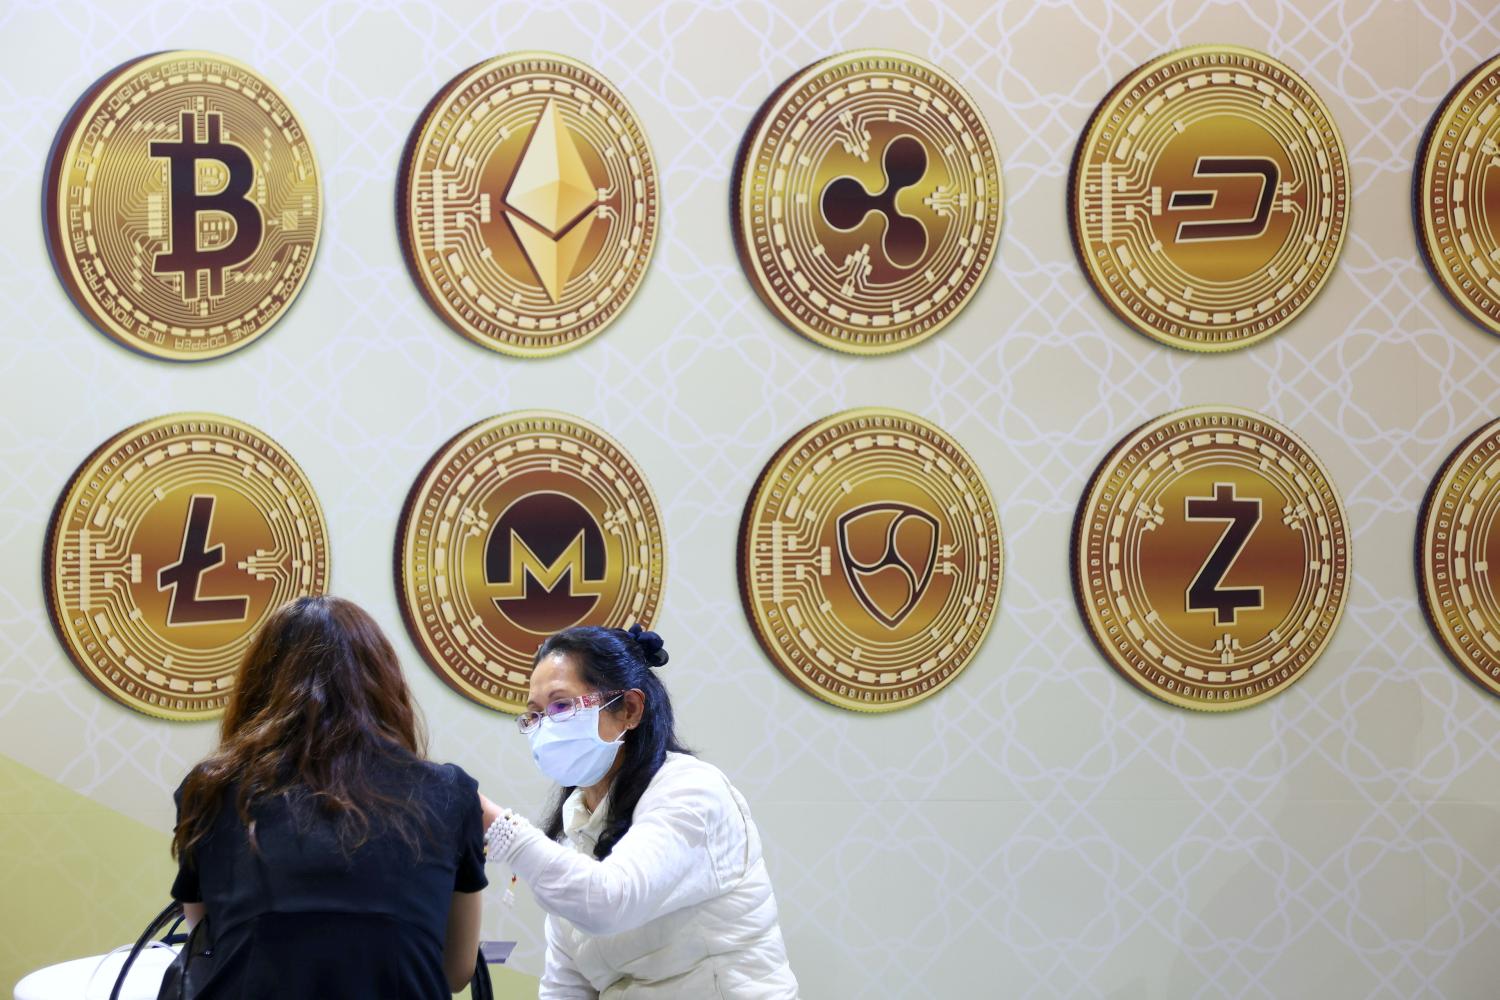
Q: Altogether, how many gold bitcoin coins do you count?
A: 1